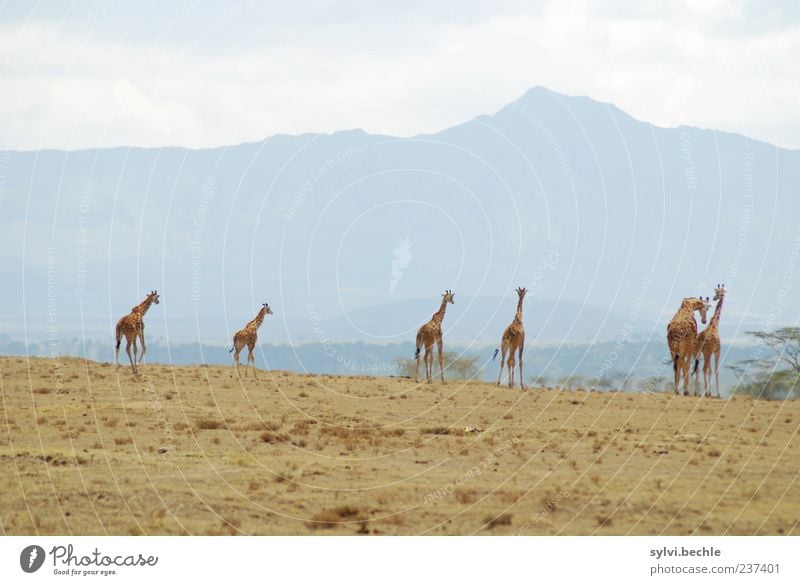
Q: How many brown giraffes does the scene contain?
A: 6